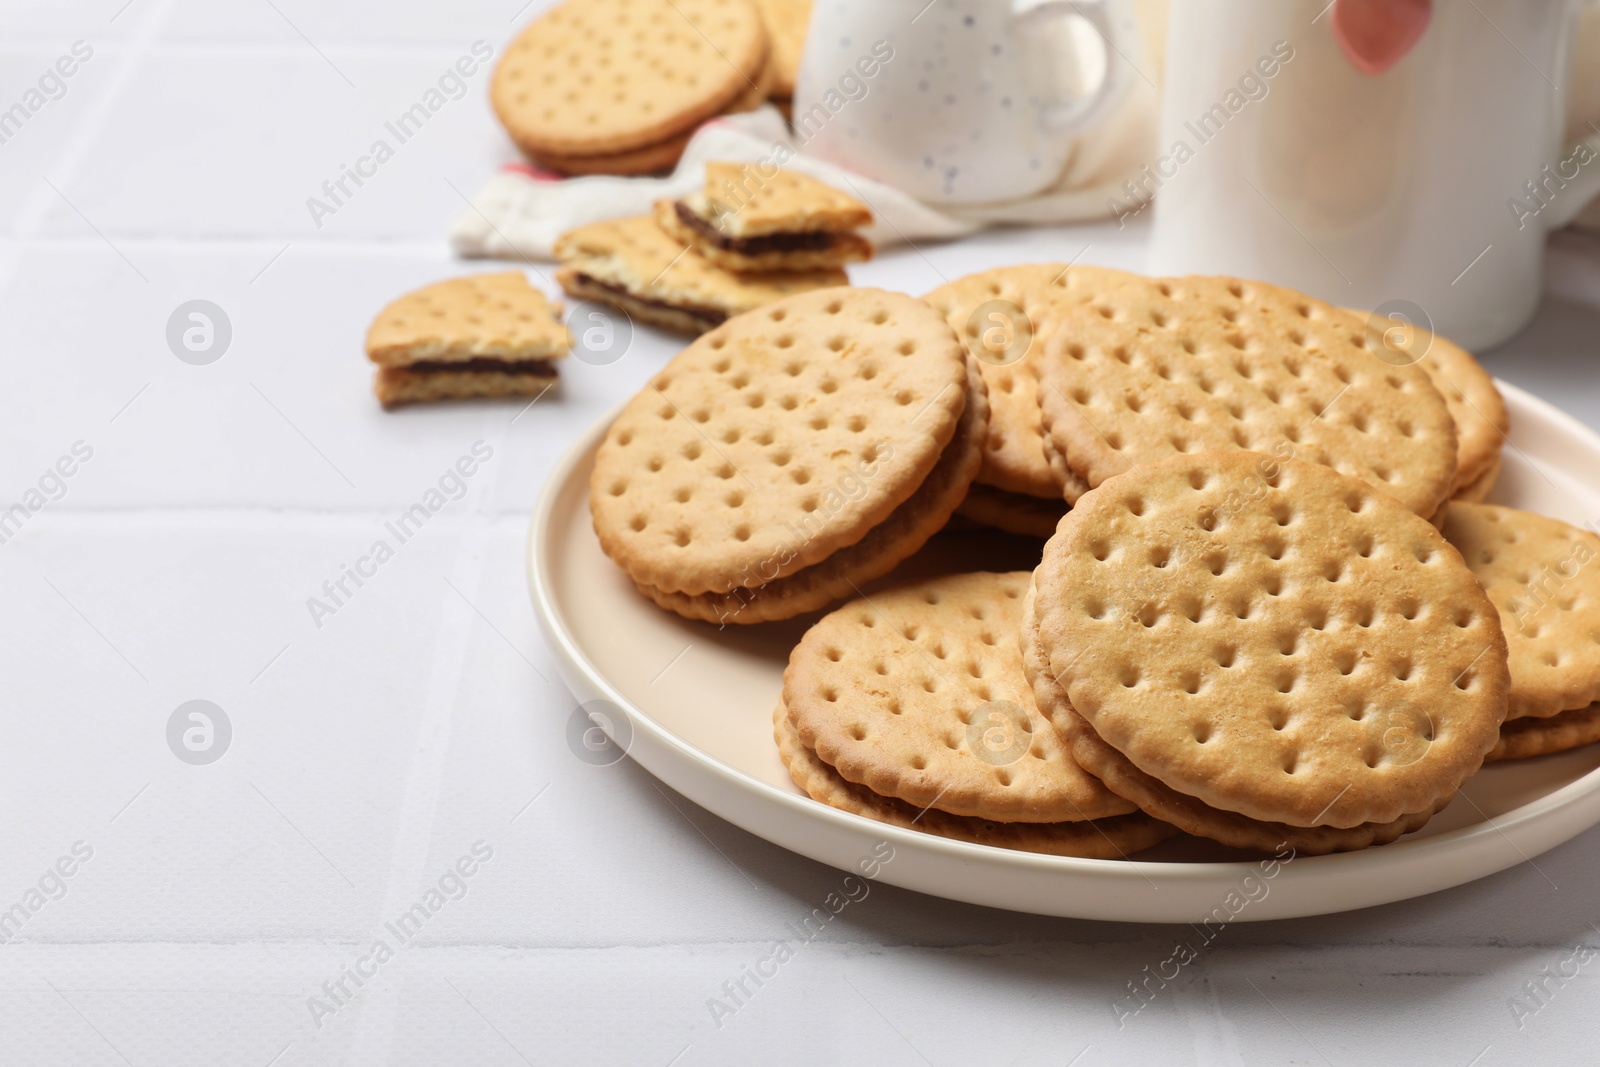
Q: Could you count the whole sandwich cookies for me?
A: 9